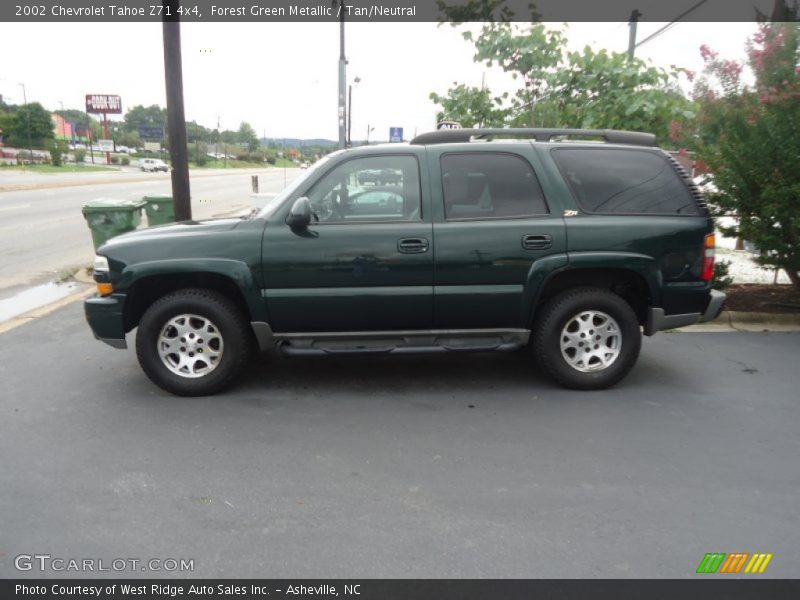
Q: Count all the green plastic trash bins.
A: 2